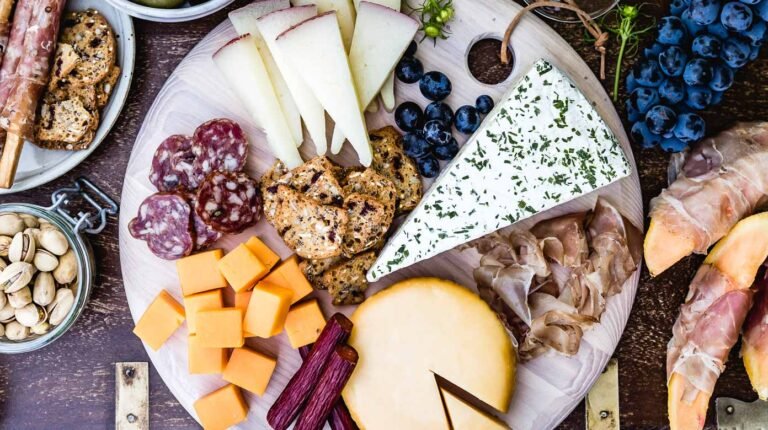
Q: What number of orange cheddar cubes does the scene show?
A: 13